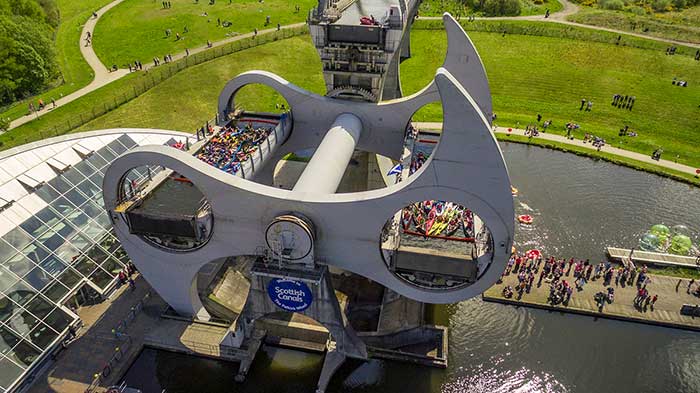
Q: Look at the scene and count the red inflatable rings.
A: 2